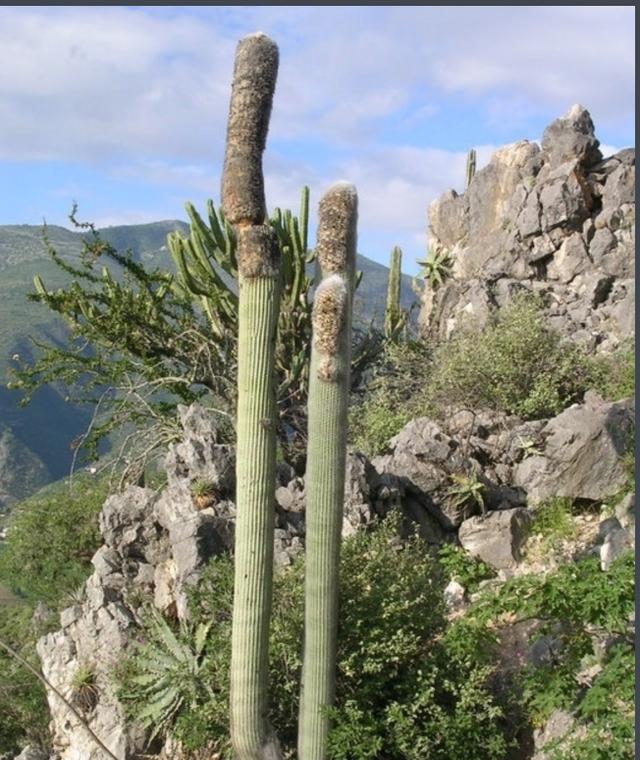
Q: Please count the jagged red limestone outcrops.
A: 0